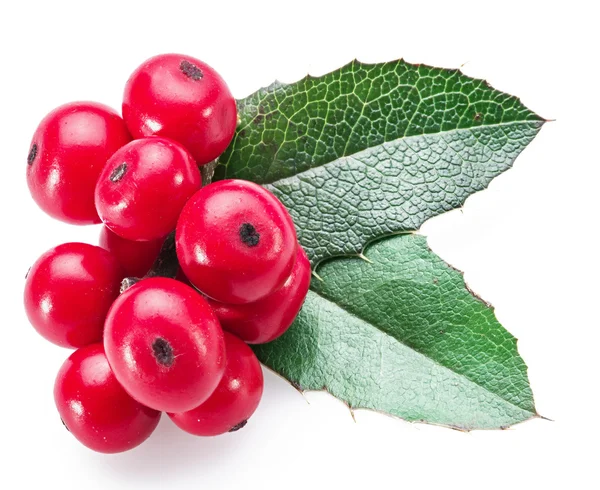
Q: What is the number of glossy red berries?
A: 10